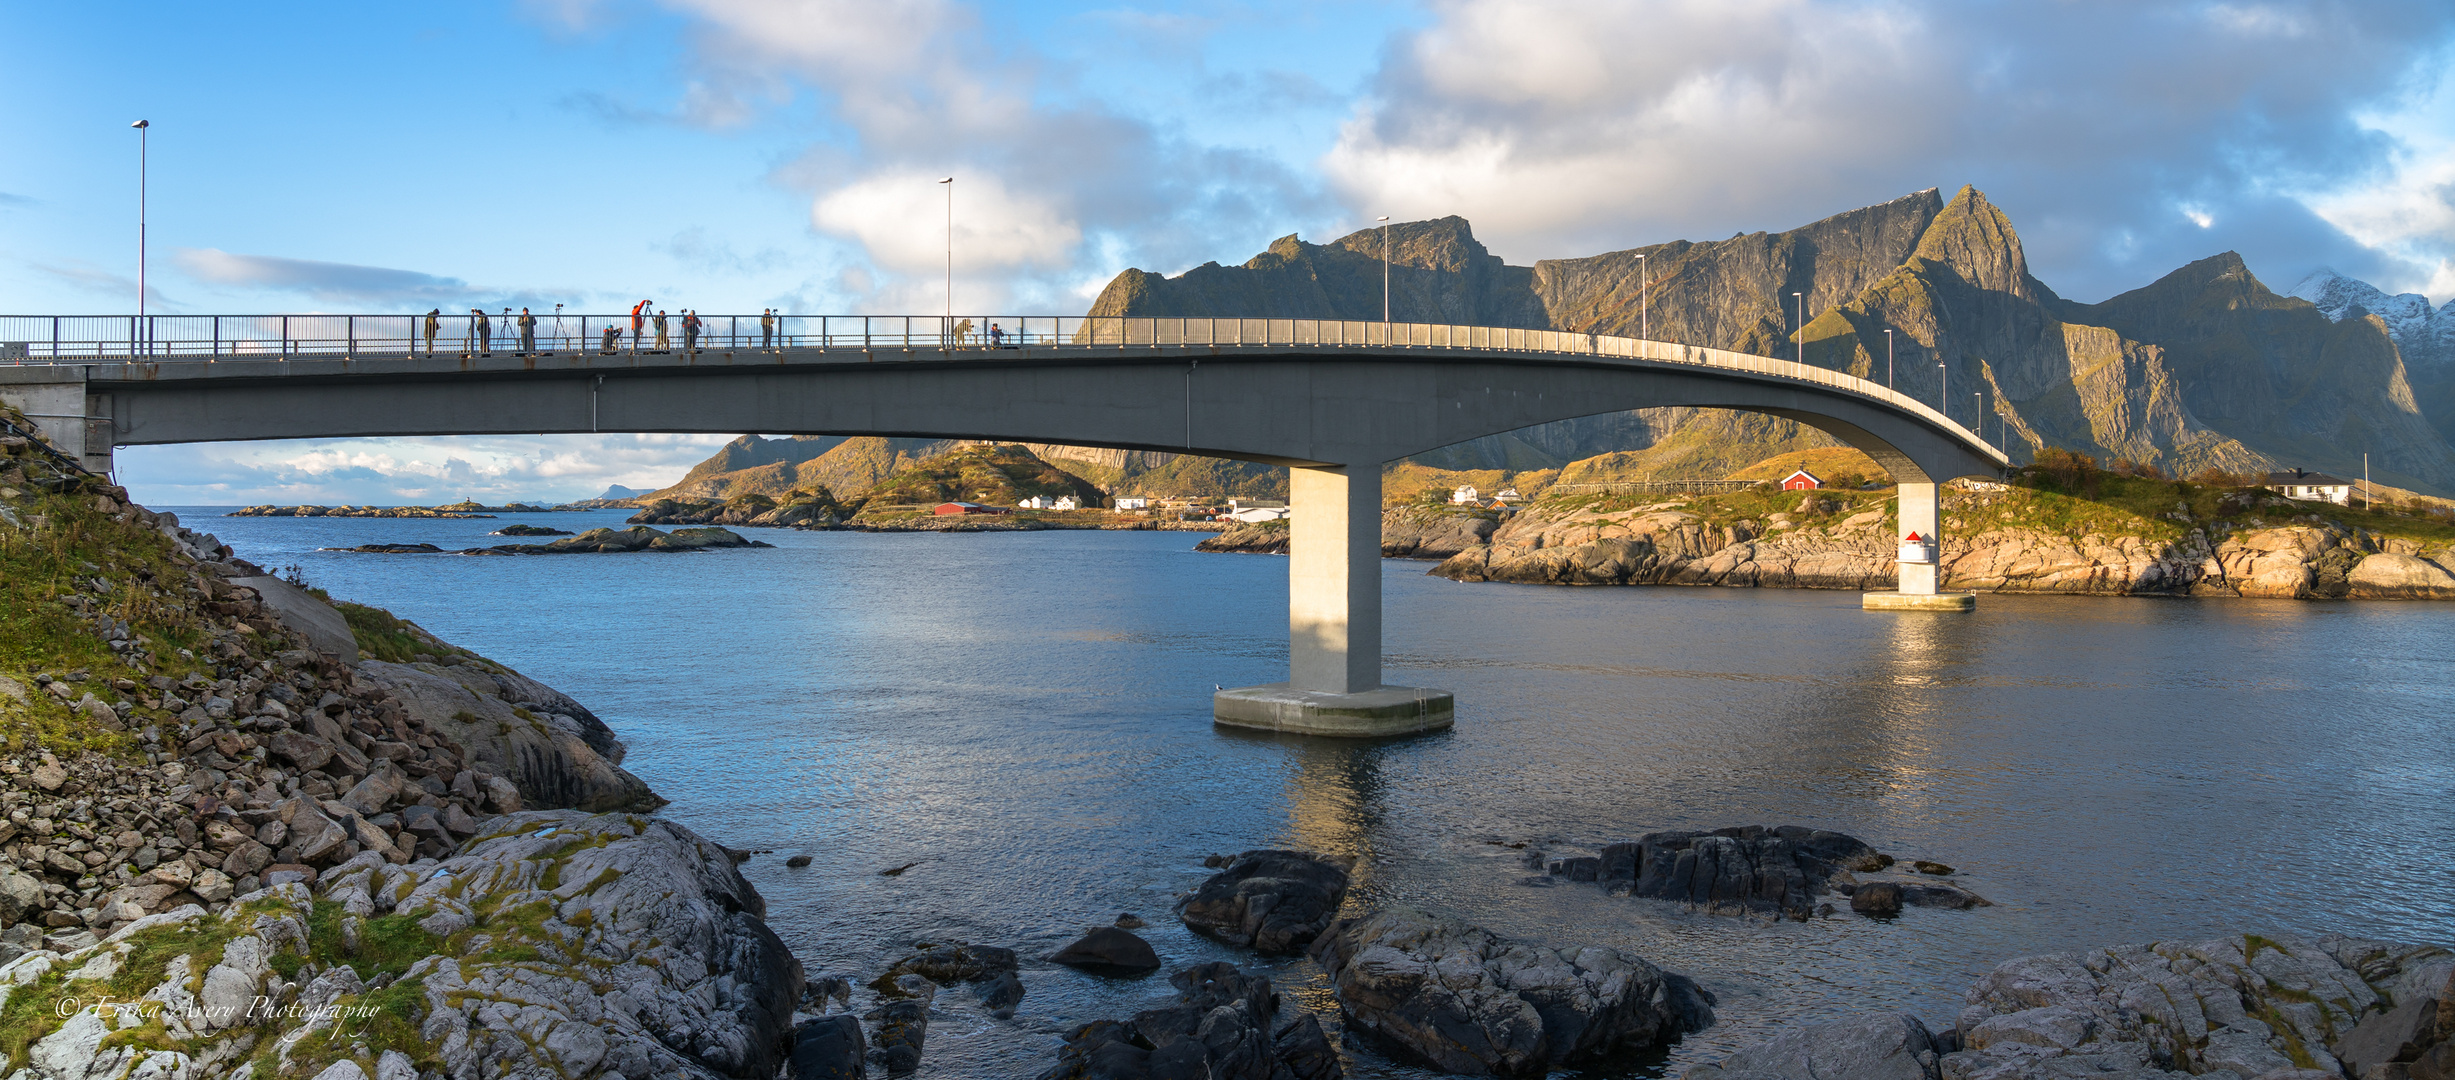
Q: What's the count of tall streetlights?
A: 9